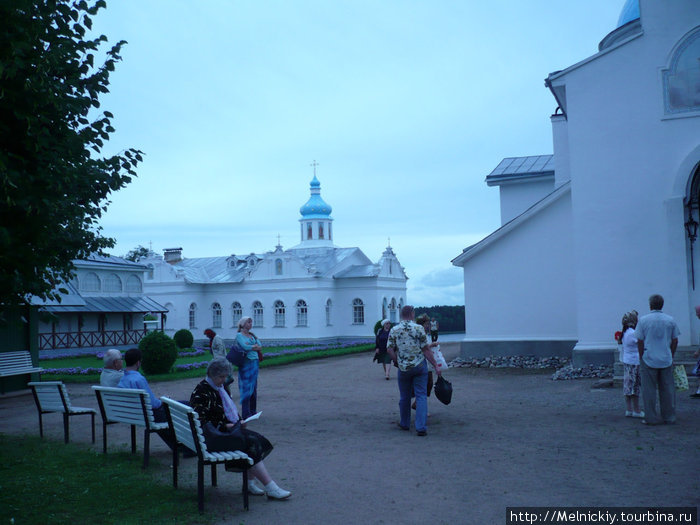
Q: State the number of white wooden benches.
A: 4